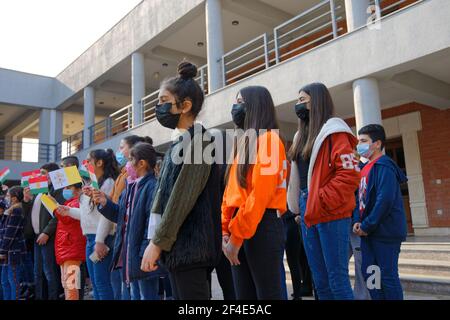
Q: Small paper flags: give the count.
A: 7